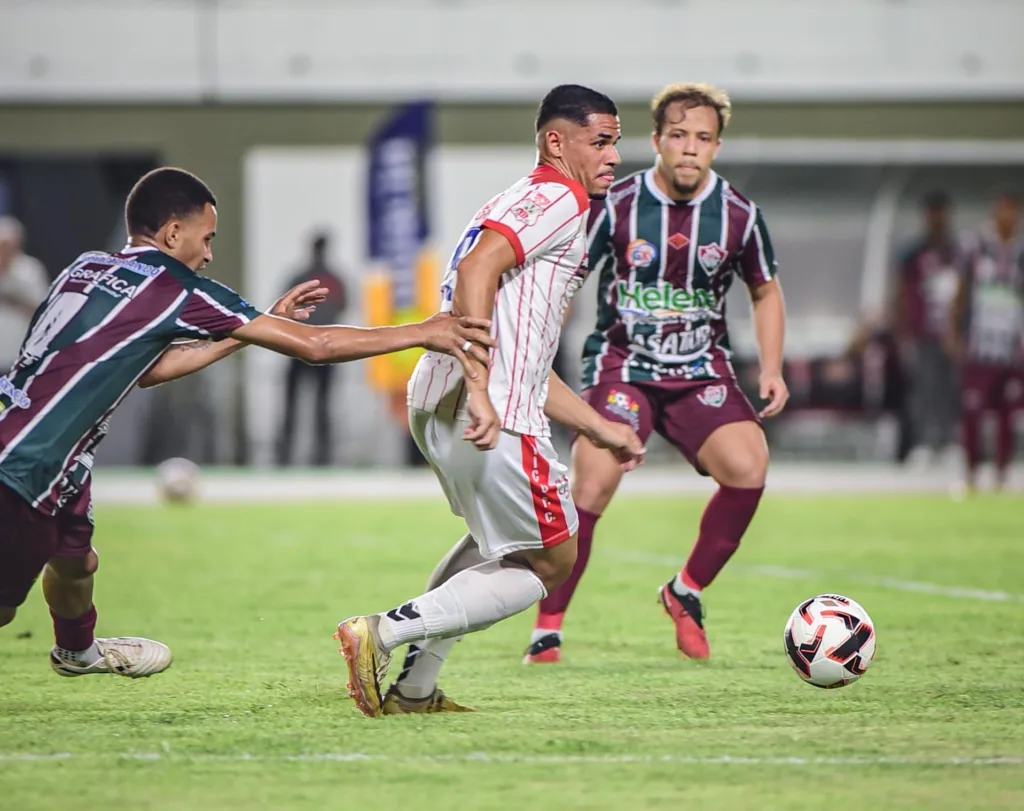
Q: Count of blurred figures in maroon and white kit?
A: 2